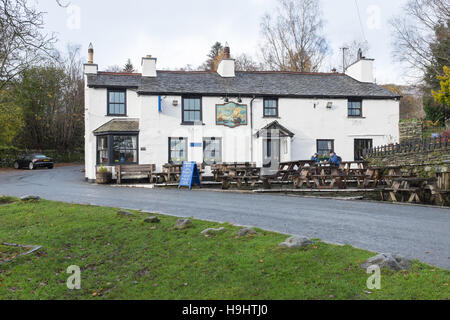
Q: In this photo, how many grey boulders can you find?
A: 8